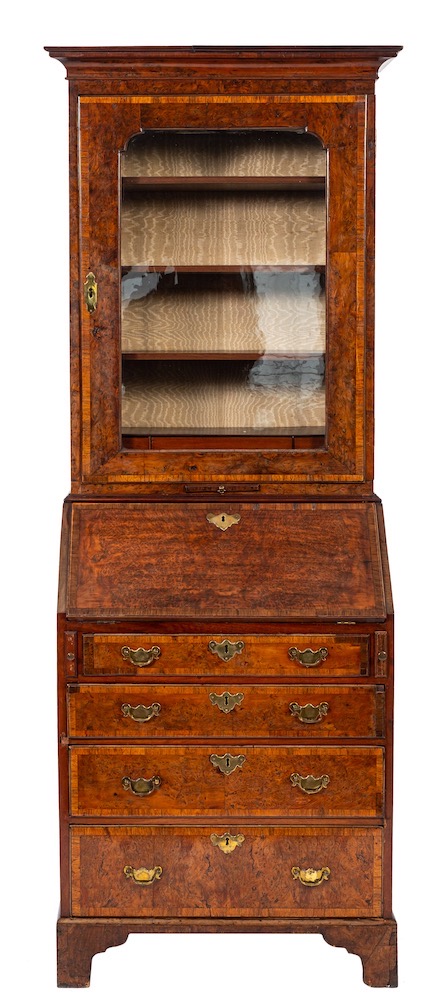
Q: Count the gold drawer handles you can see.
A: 8